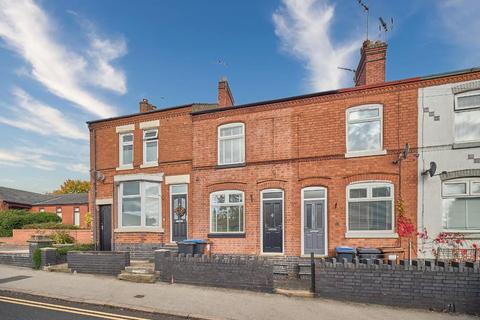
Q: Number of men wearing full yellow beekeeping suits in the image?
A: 0